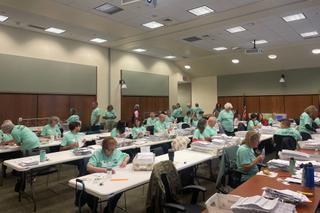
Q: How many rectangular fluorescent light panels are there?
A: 12